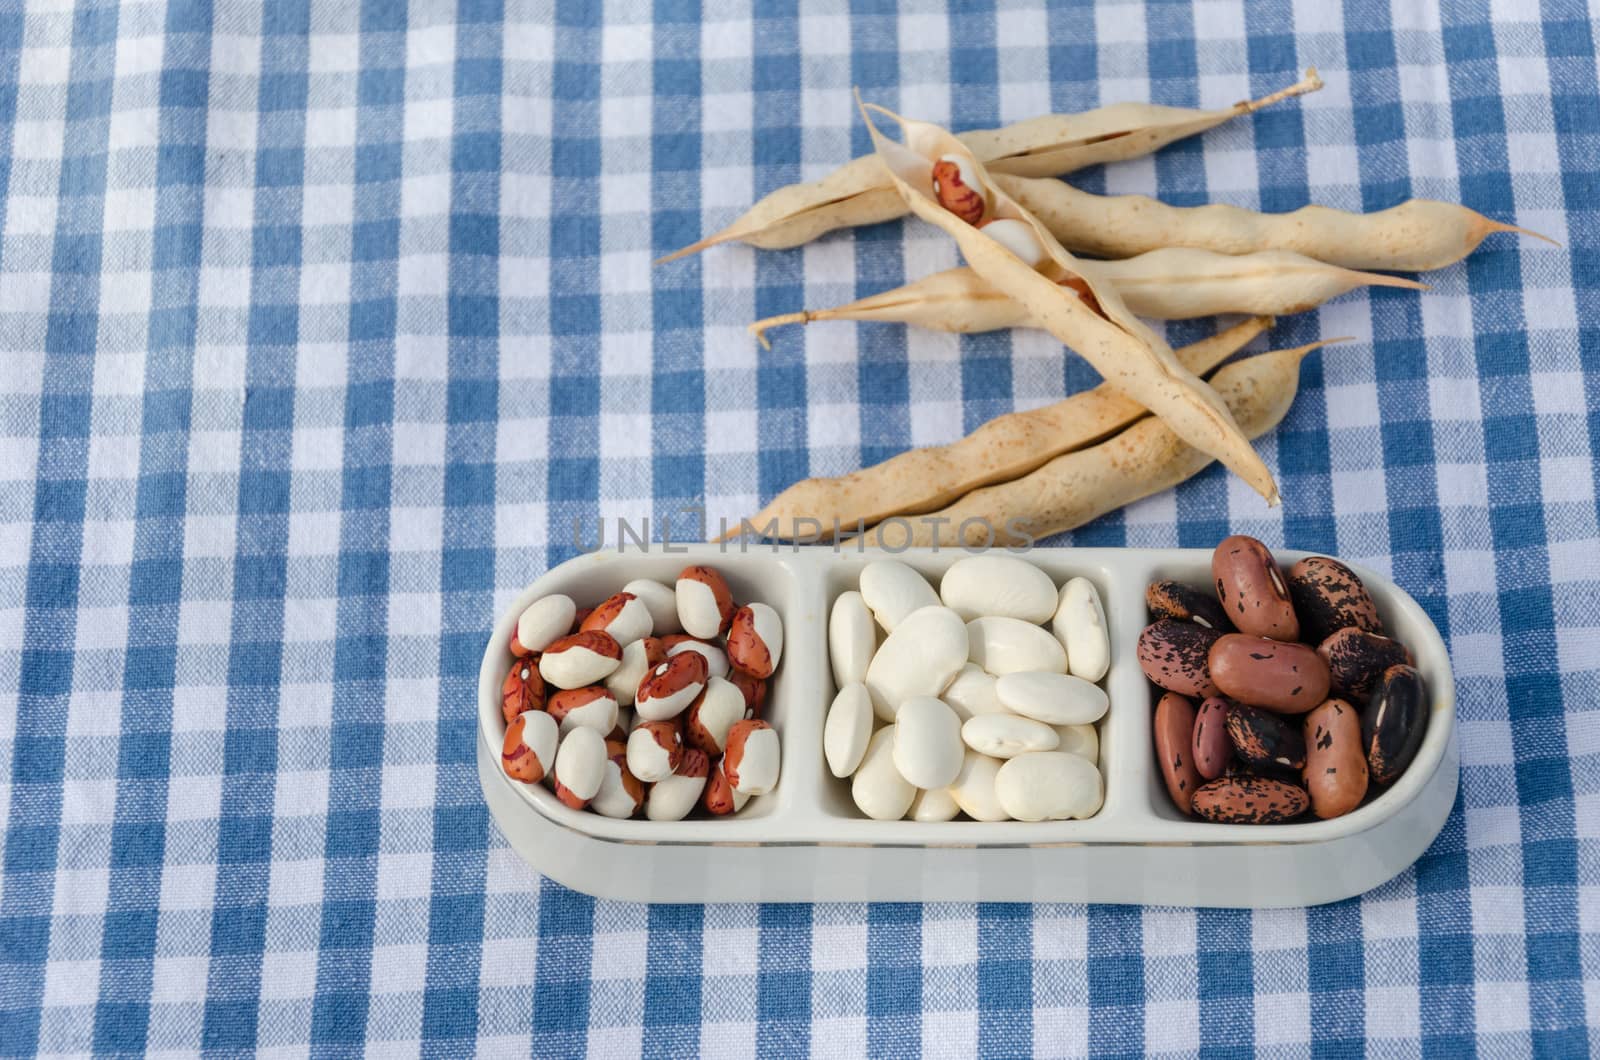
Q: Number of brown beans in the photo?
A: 12